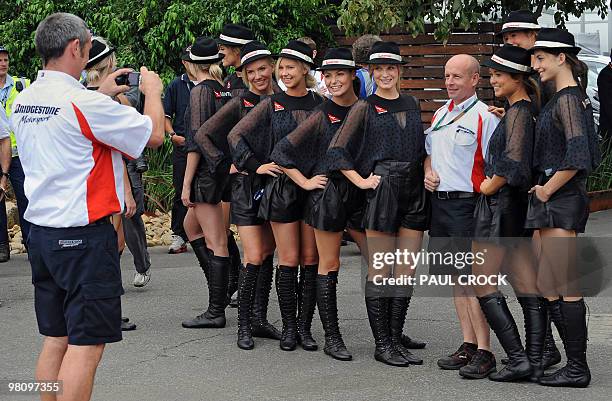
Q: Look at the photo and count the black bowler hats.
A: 10